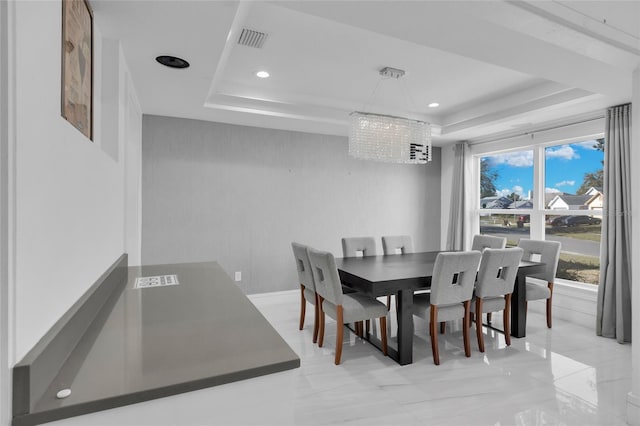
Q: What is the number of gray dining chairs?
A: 8